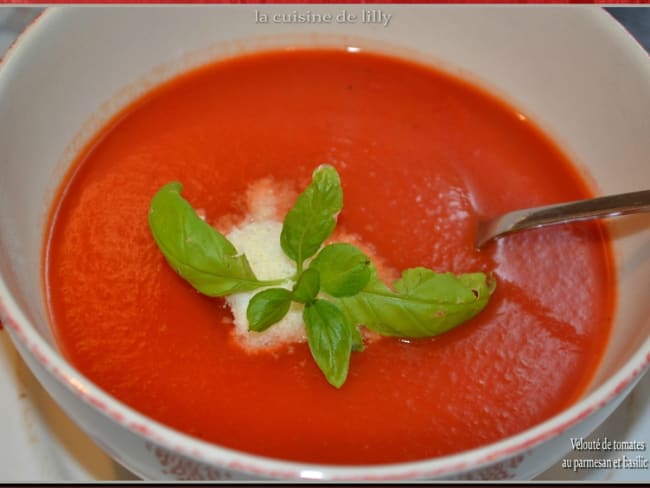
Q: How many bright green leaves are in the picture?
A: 7